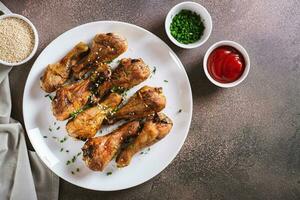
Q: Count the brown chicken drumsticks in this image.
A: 8